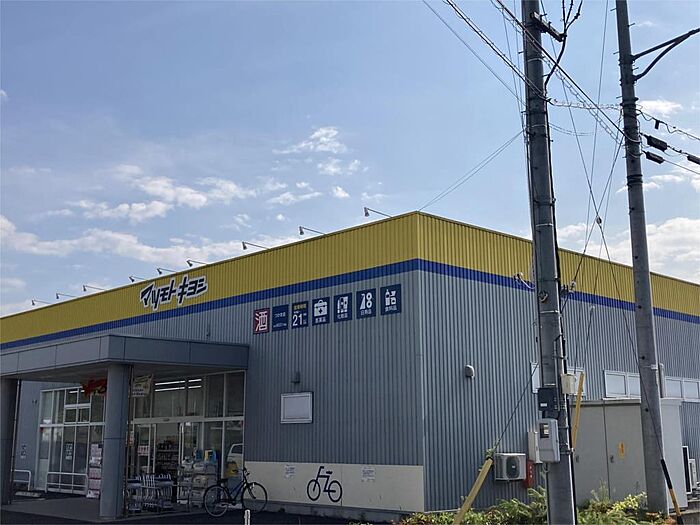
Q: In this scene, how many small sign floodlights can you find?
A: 9